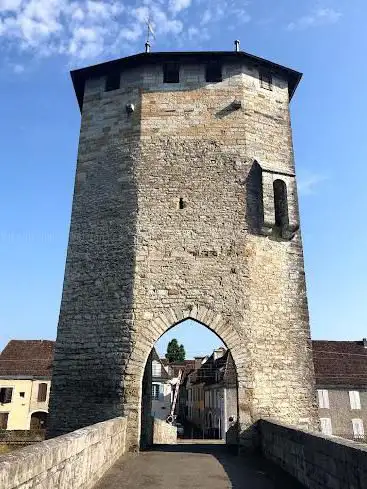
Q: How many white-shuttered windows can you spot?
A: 4